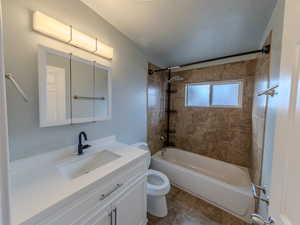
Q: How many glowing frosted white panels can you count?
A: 3